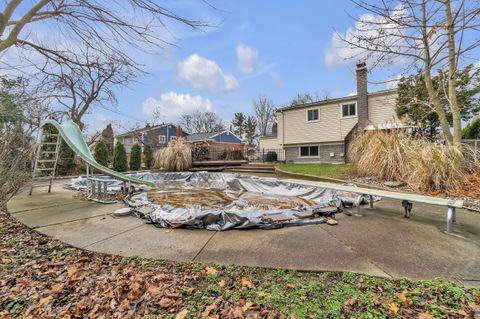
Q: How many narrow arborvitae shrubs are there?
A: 4